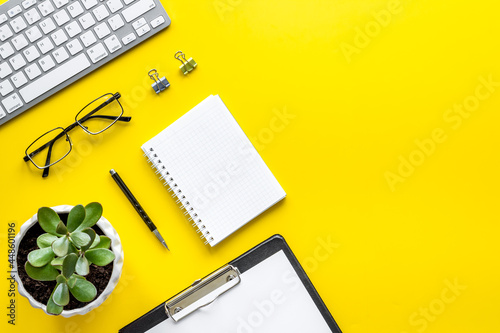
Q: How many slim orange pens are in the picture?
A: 0